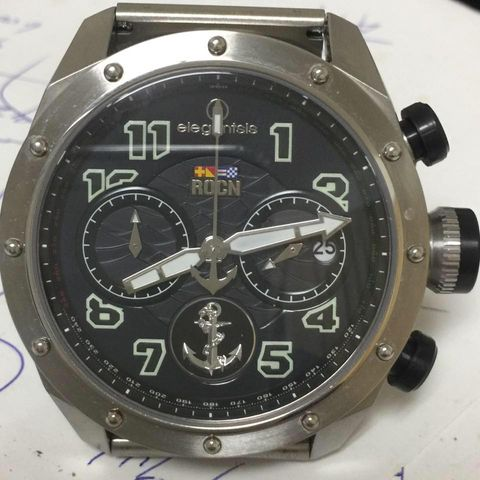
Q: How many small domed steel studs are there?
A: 12